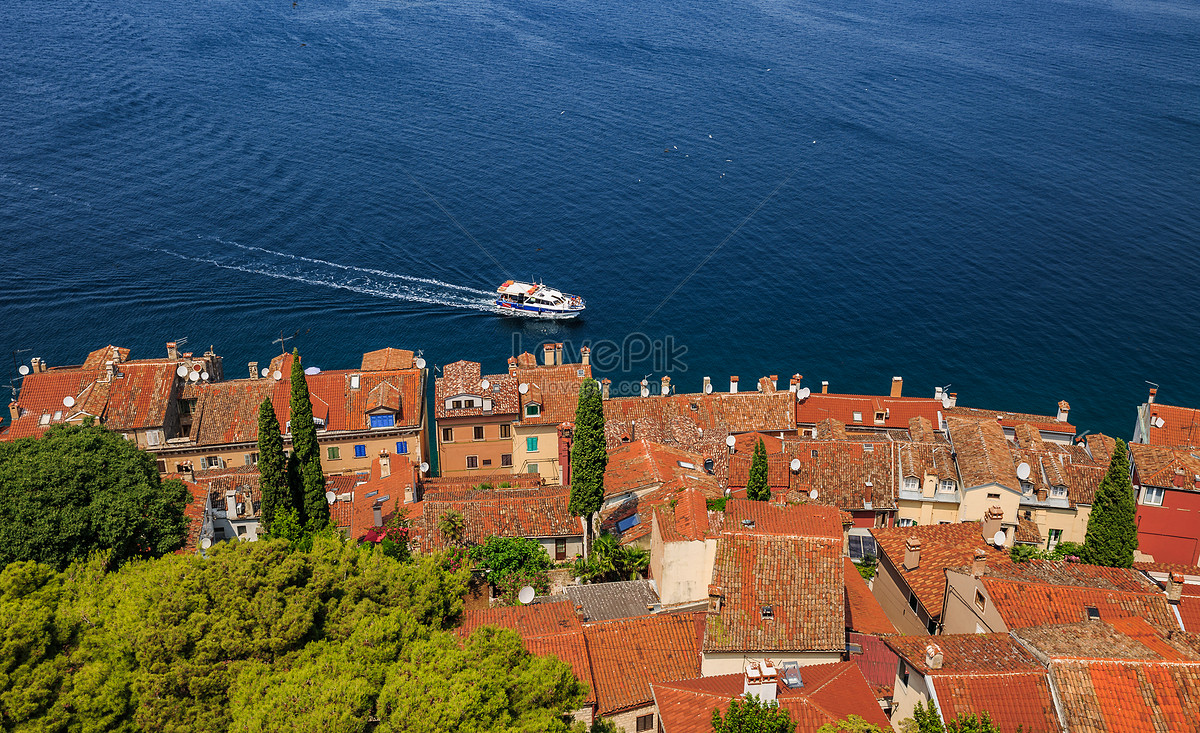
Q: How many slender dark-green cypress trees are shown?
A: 5